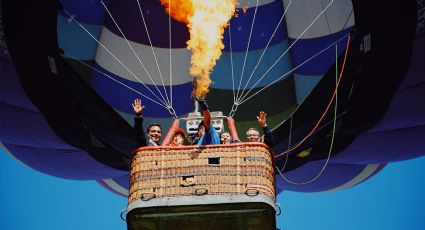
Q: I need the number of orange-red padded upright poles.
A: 2